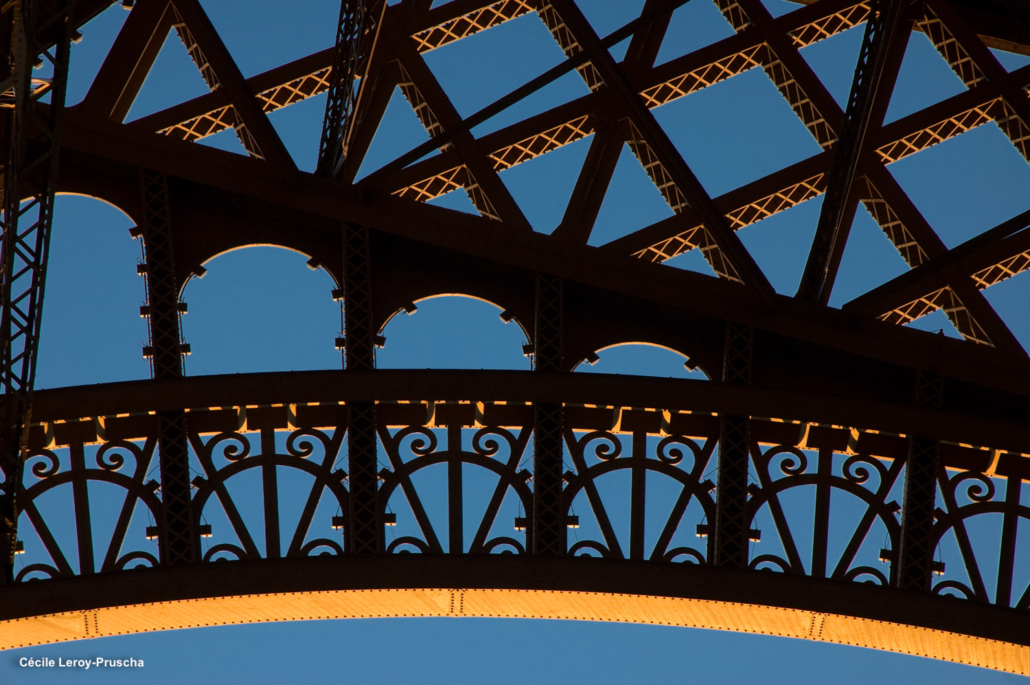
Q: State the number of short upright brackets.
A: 11